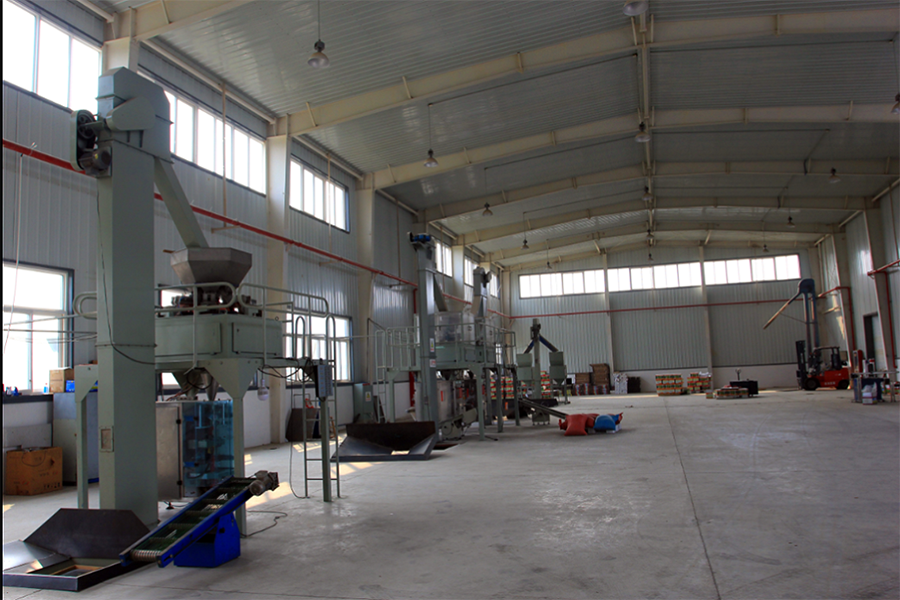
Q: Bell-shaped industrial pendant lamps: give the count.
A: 14